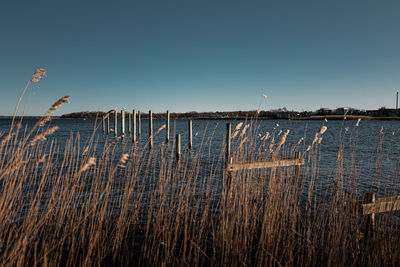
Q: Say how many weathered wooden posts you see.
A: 14